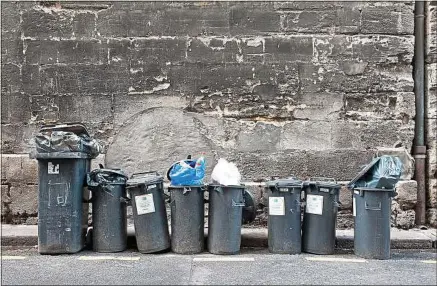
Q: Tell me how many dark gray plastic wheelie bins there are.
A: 8